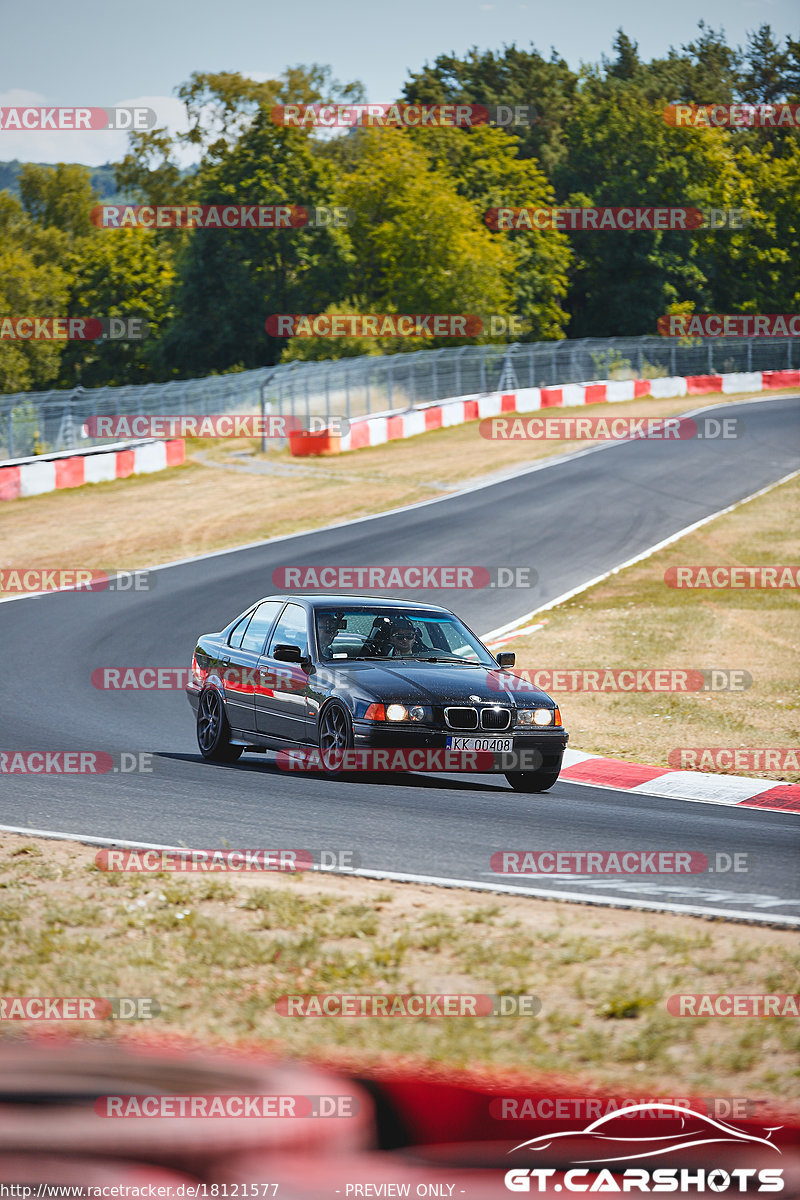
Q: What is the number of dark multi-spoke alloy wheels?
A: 2